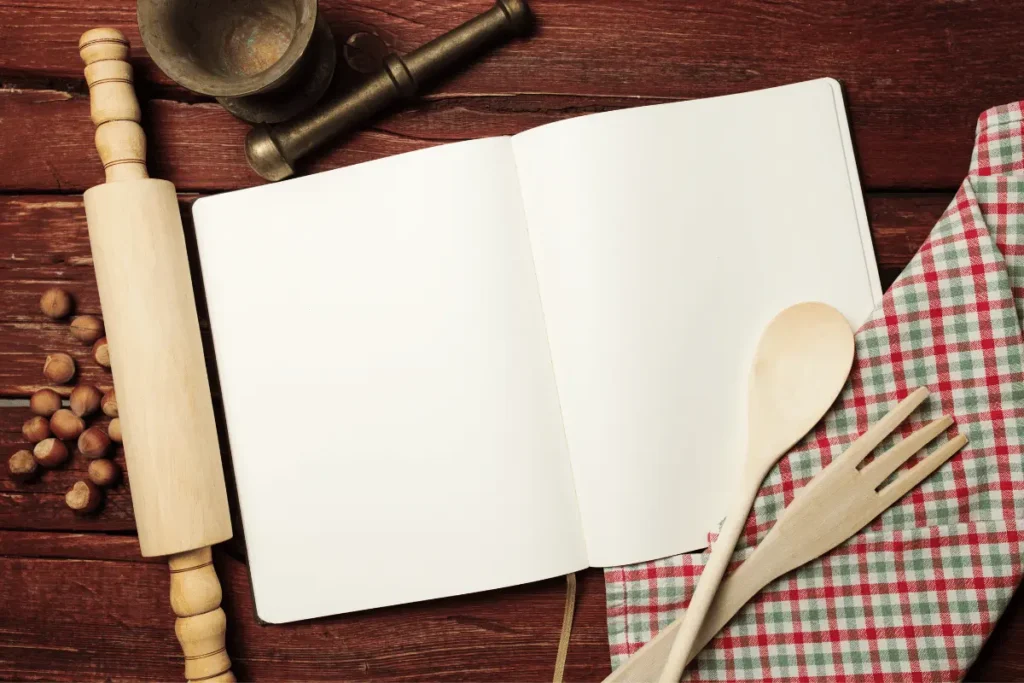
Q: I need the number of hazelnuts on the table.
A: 15